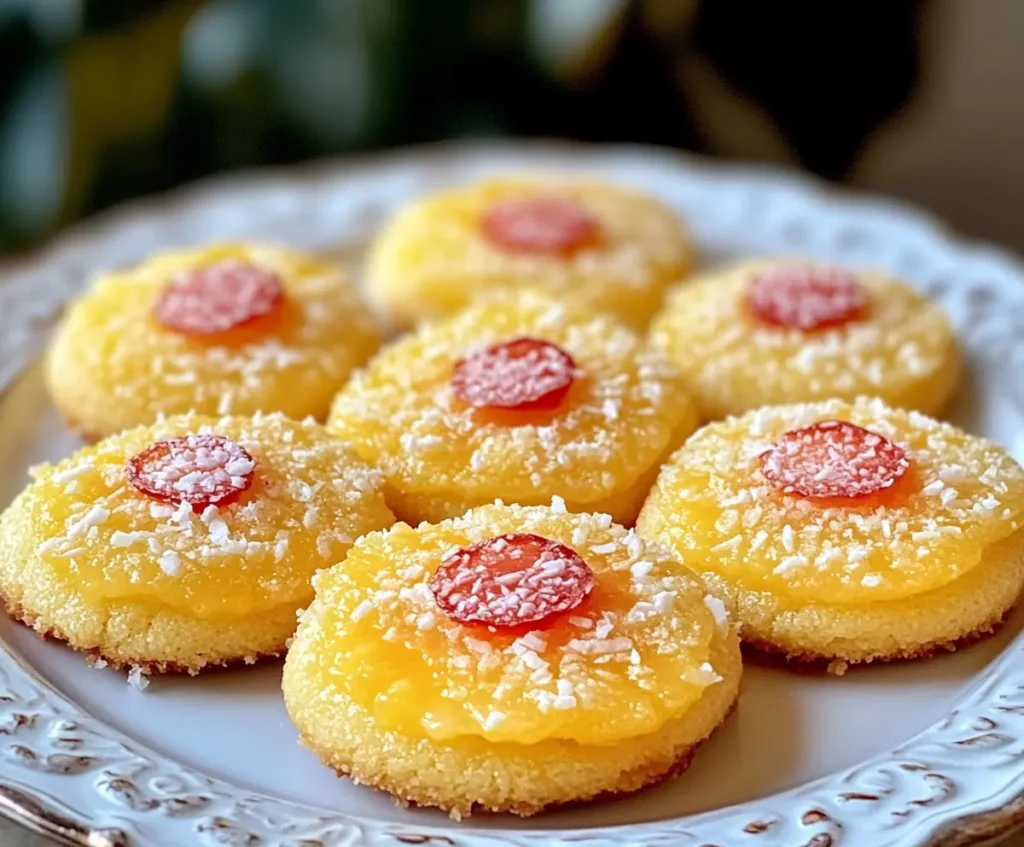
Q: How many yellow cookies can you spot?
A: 7